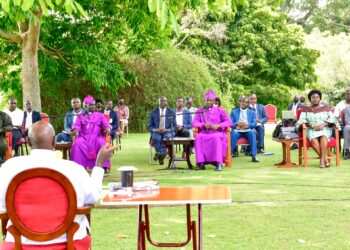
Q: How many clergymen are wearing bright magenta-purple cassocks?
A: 2